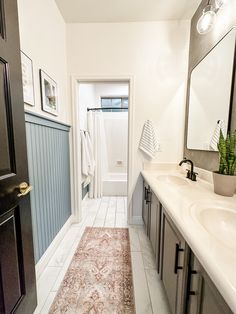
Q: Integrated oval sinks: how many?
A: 2